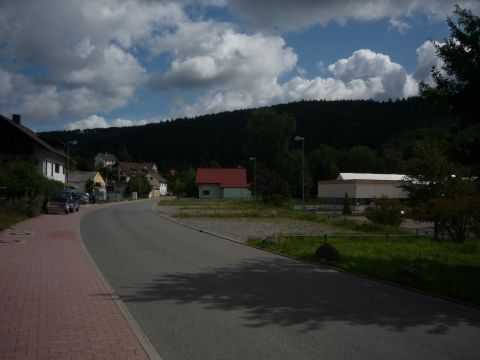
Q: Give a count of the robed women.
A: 0